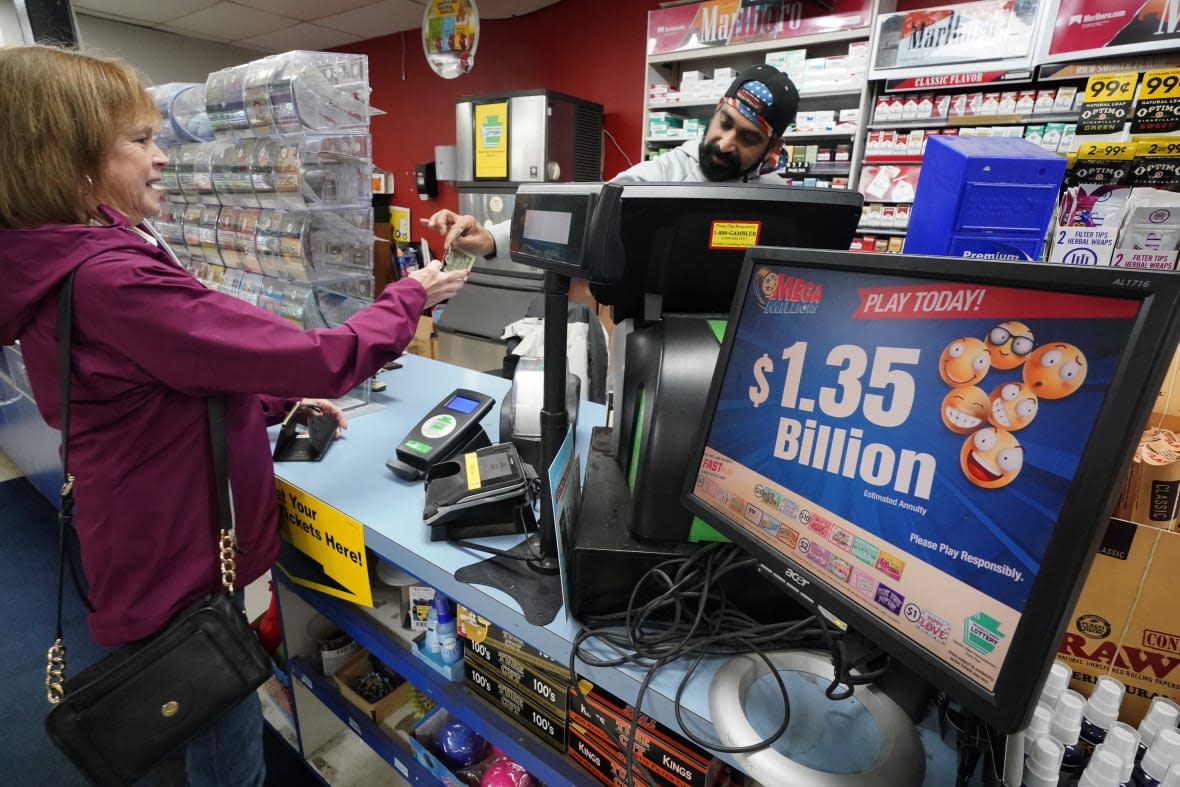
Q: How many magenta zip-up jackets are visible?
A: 1